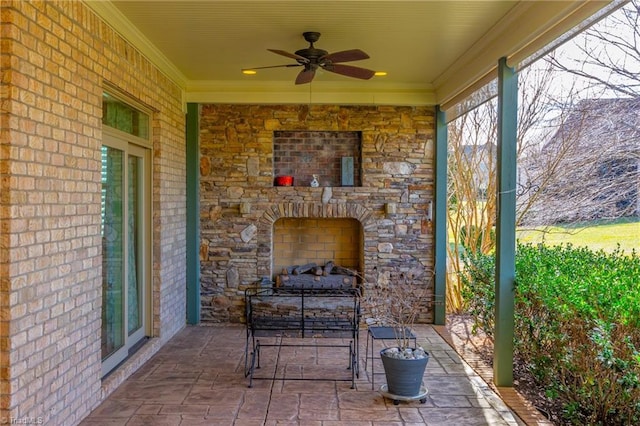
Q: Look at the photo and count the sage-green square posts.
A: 3